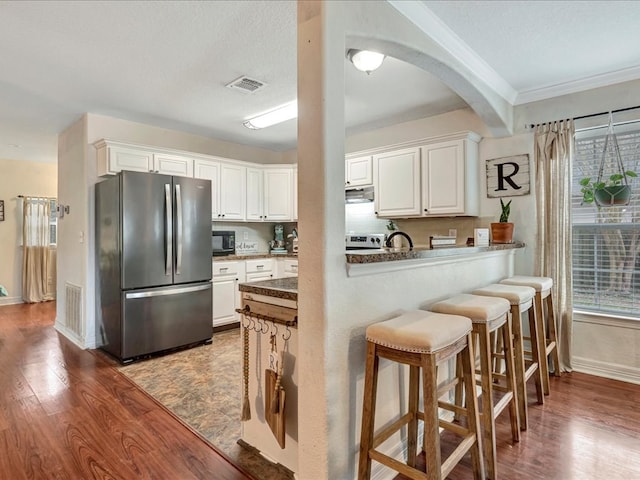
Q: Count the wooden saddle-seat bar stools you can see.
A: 4